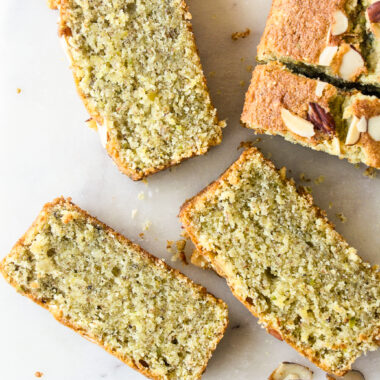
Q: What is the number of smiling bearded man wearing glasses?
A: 0